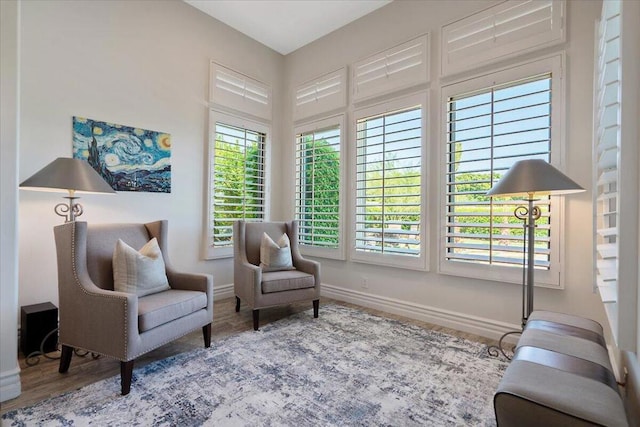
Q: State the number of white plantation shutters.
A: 9